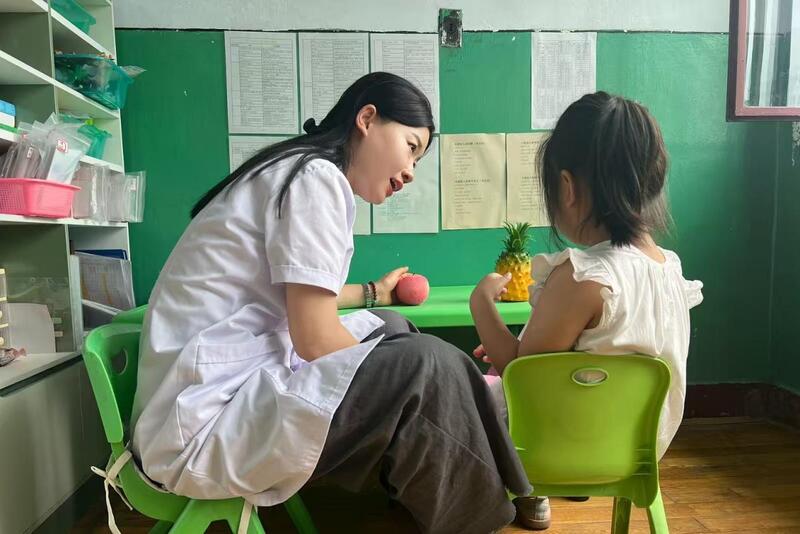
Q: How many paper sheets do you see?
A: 9